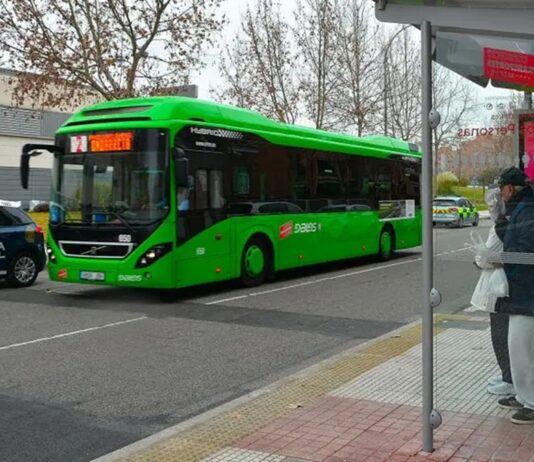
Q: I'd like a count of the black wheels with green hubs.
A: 2